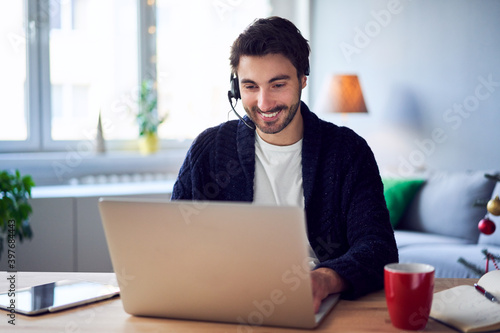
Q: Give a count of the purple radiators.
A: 0